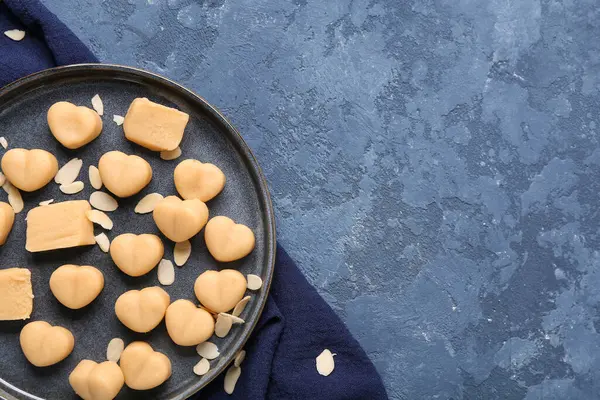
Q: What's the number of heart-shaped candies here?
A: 15